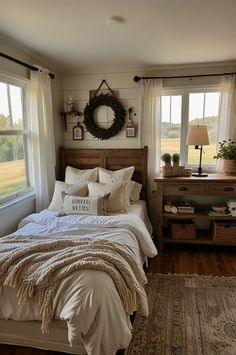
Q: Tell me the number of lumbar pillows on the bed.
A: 1